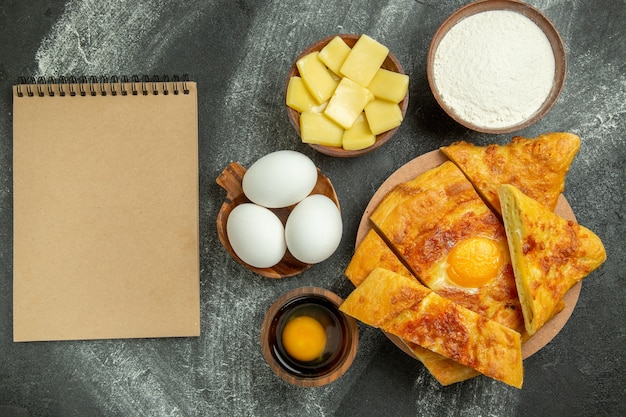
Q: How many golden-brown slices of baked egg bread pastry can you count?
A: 5